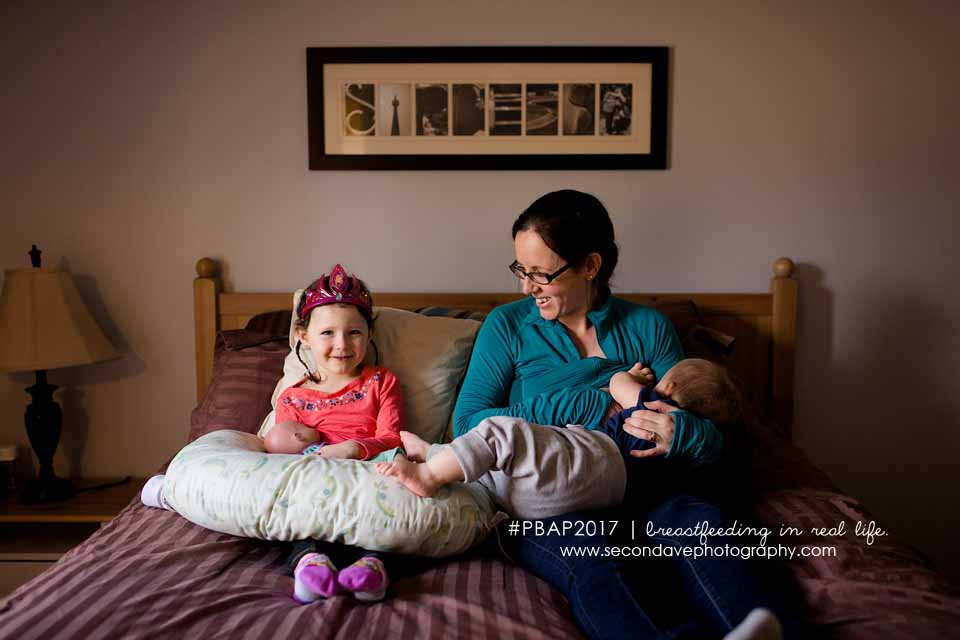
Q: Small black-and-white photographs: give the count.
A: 8